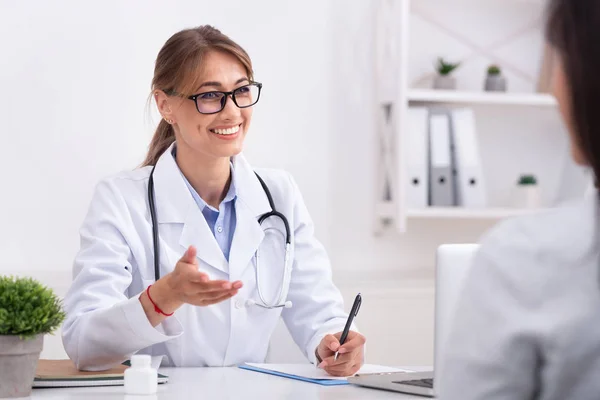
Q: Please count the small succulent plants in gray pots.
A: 2